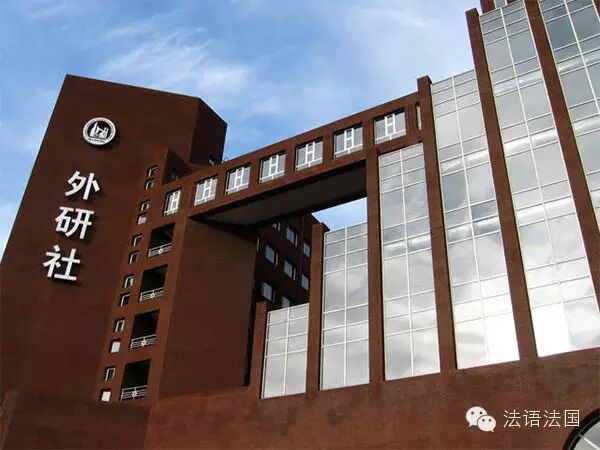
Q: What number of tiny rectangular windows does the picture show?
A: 12